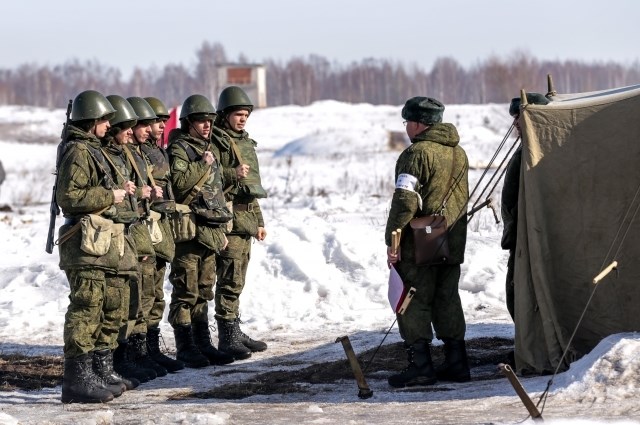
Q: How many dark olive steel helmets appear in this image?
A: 6